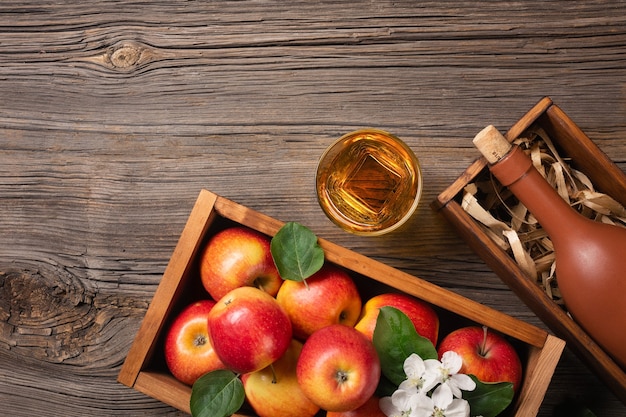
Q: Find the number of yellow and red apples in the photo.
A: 9